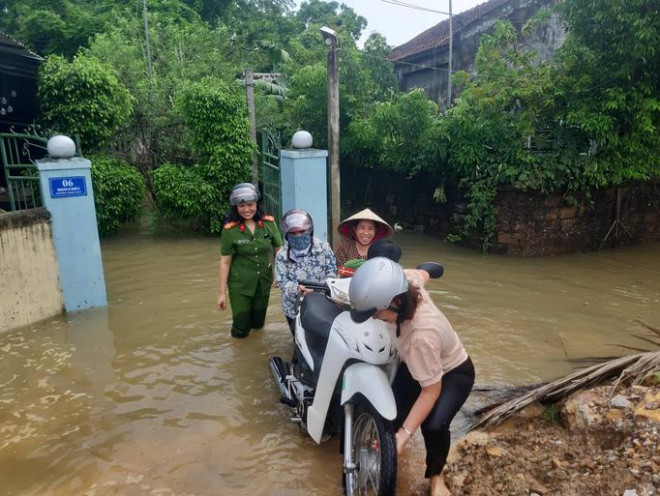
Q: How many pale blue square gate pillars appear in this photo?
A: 2